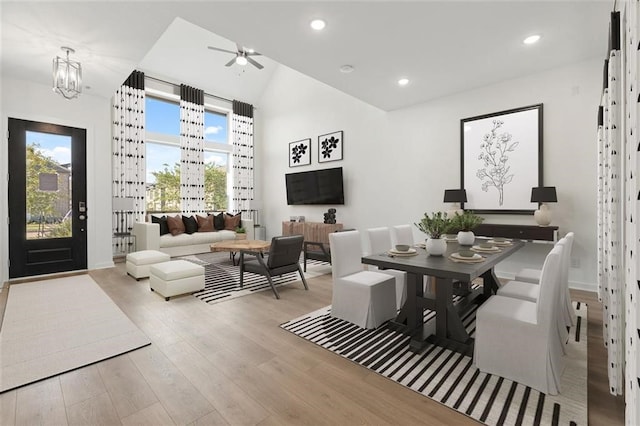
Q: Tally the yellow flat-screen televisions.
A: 0